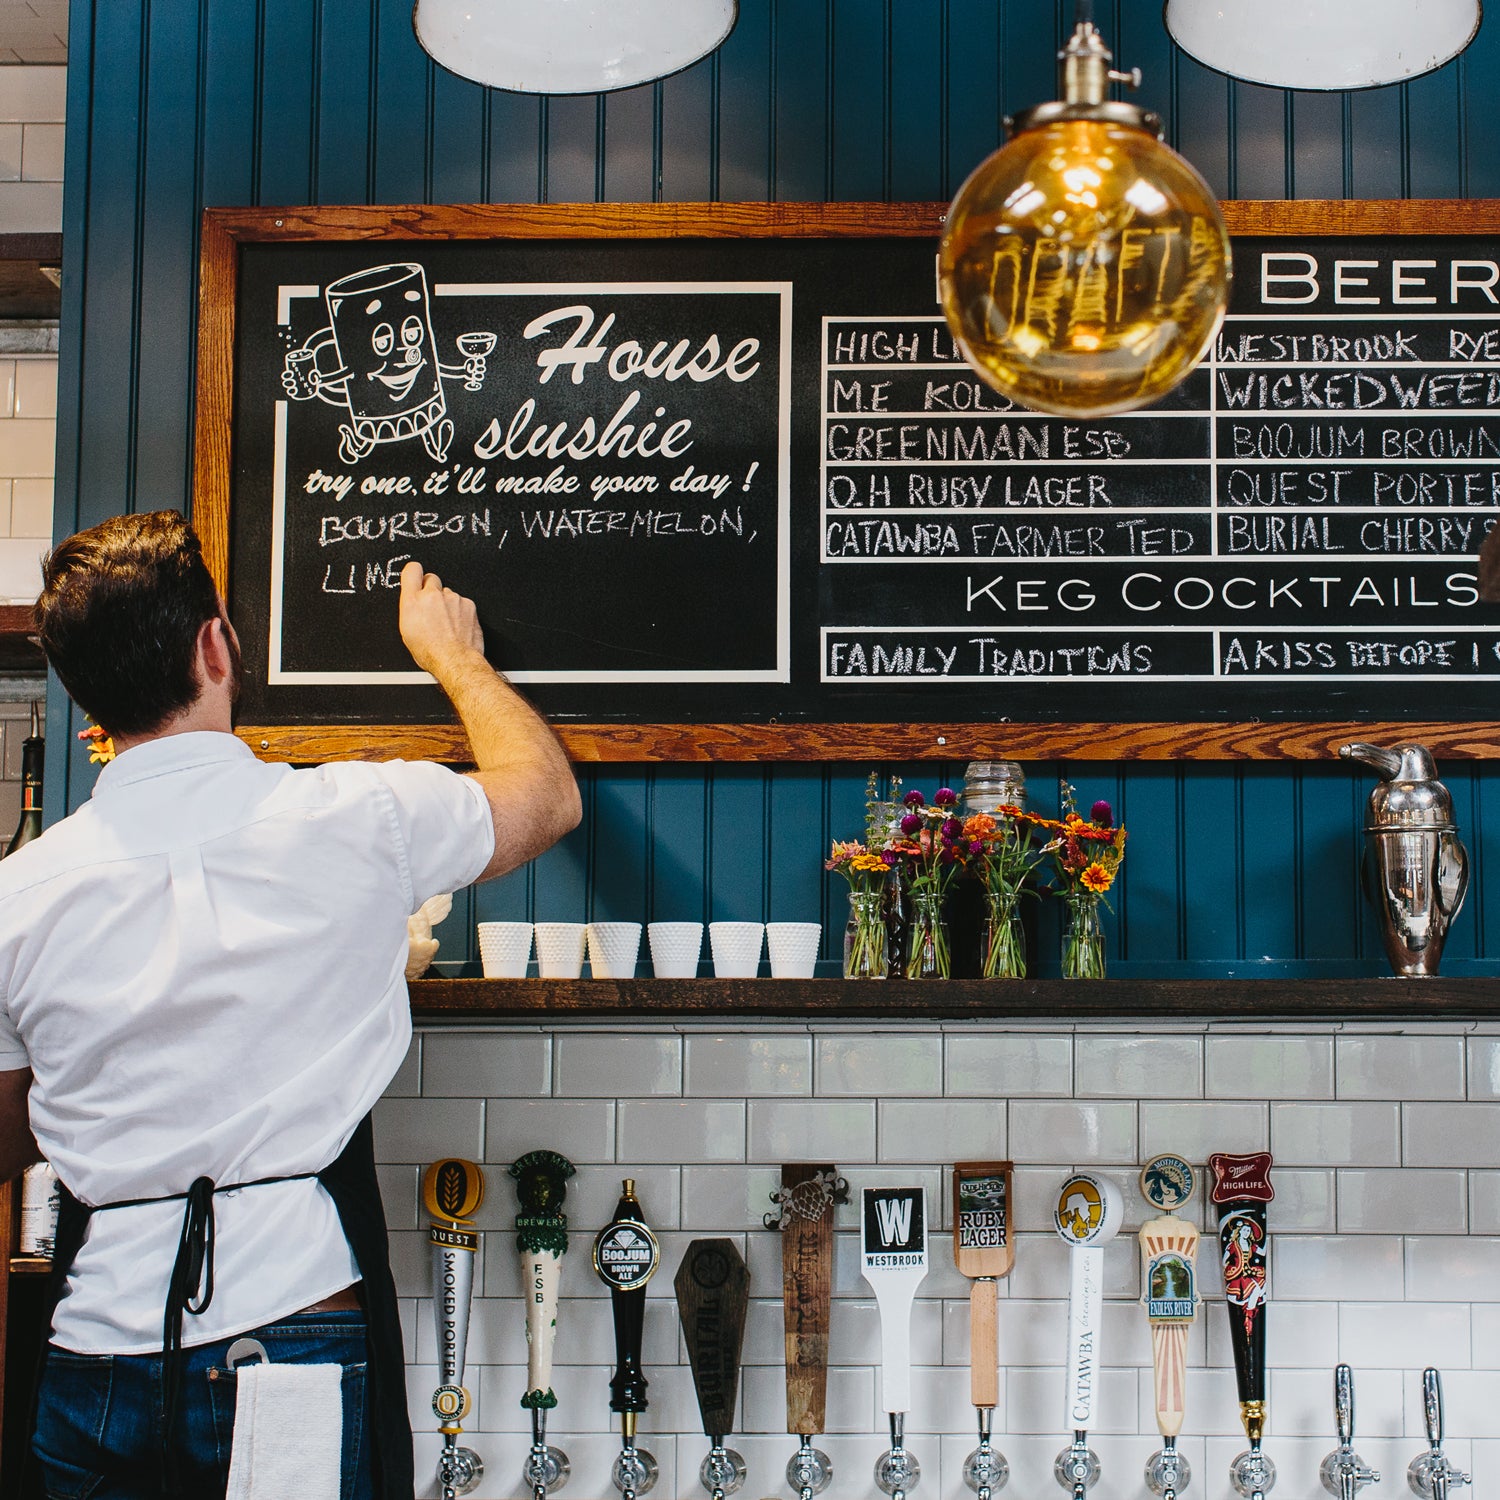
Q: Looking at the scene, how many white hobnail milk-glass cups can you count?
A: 6